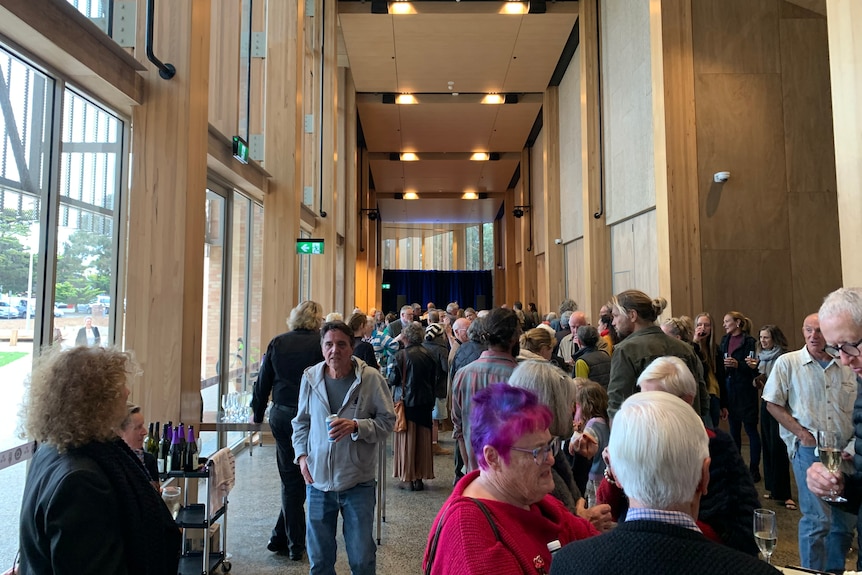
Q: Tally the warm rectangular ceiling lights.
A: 8